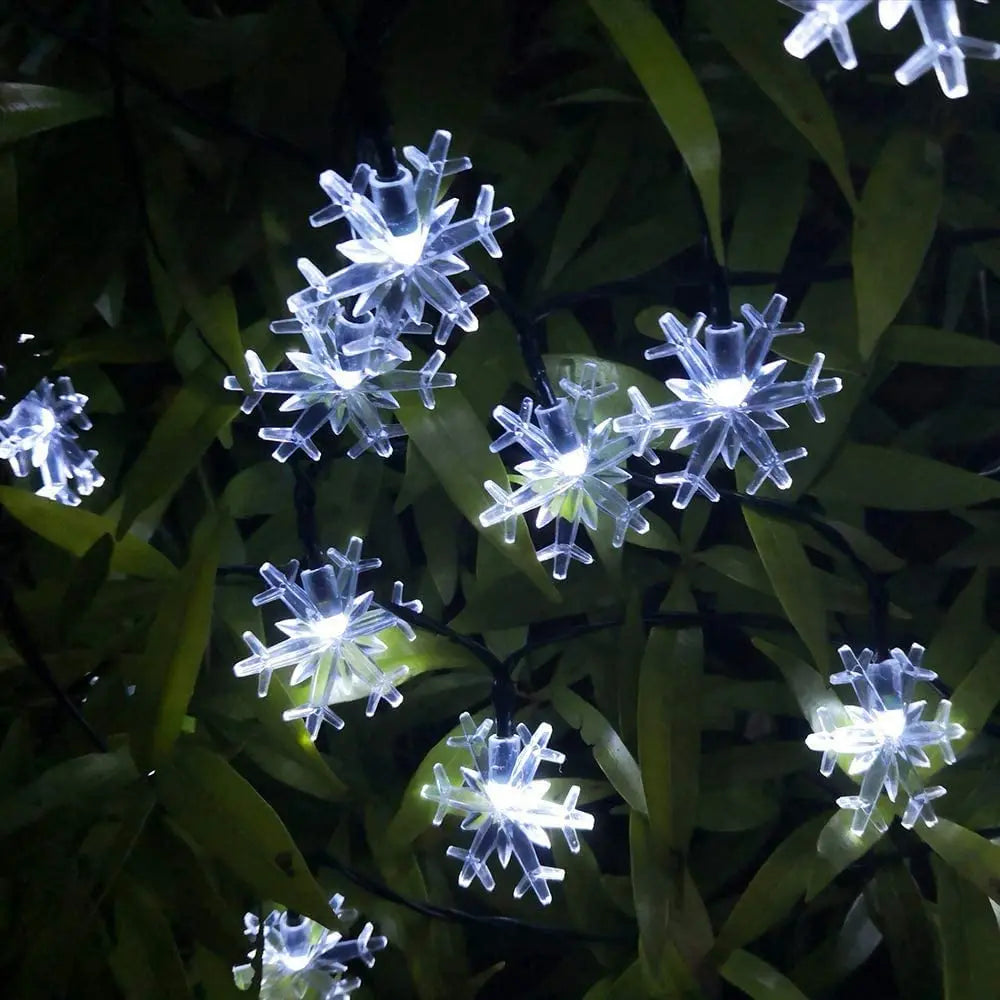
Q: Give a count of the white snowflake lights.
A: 10